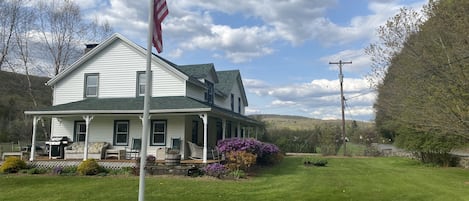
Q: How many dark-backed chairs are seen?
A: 2